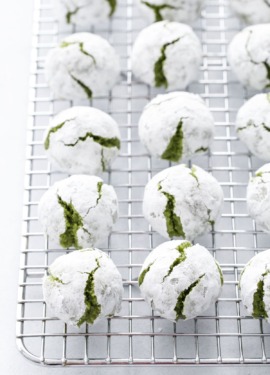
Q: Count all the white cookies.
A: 15